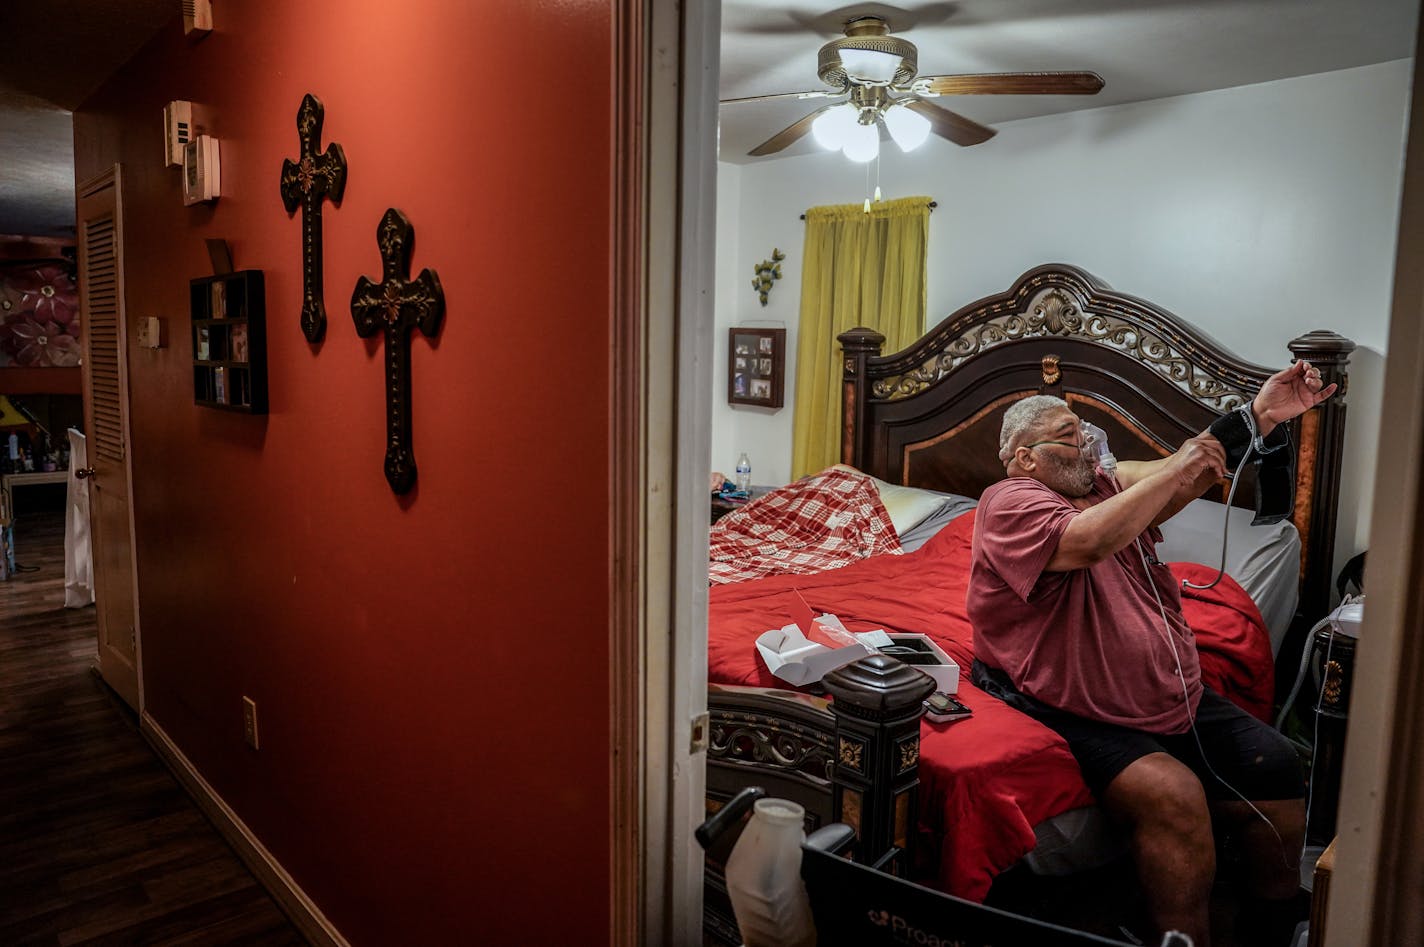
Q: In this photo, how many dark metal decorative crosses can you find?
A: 2